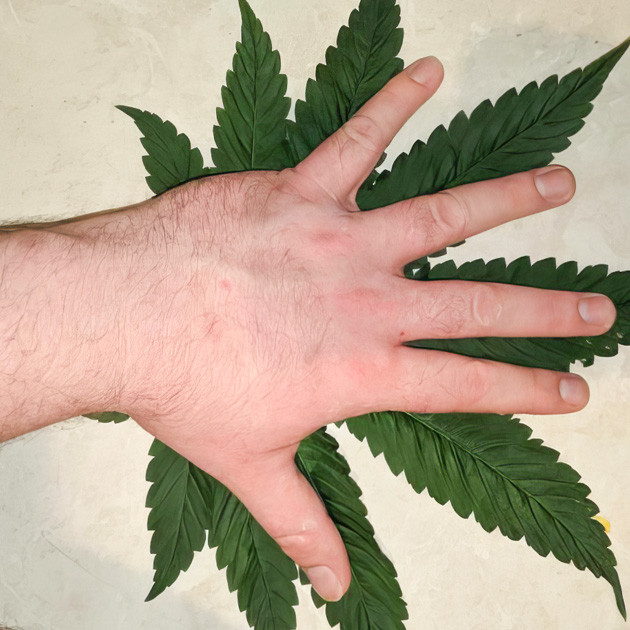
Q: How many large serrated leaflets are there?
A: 9